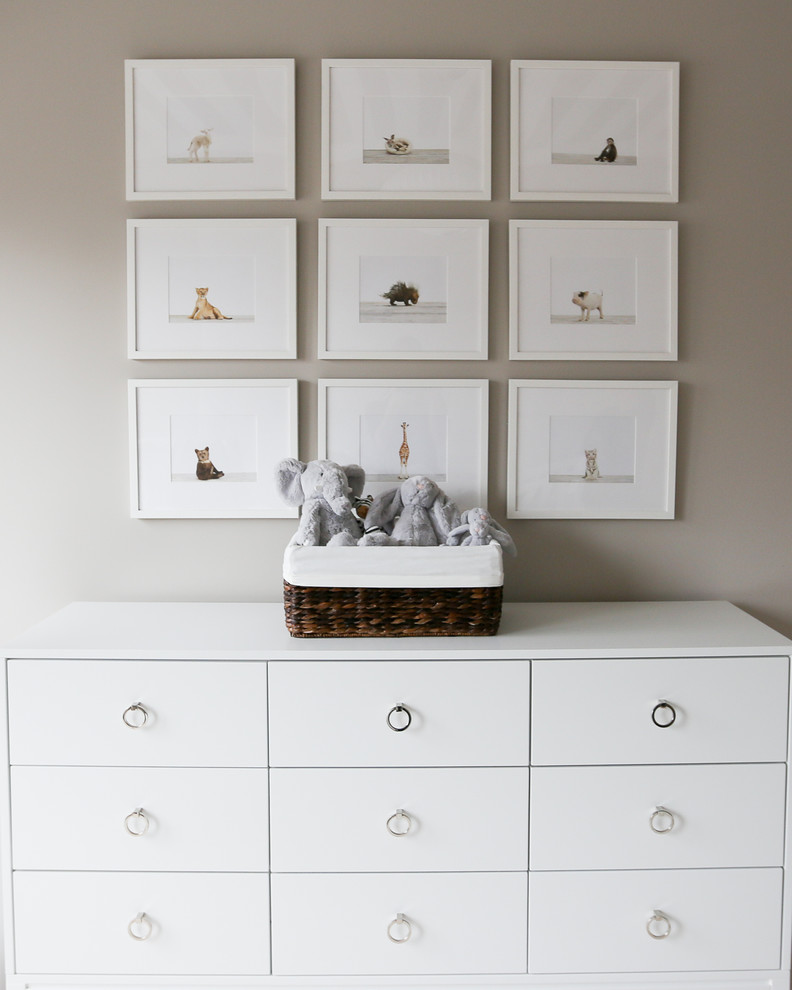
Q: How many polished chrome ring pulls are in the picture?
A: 9